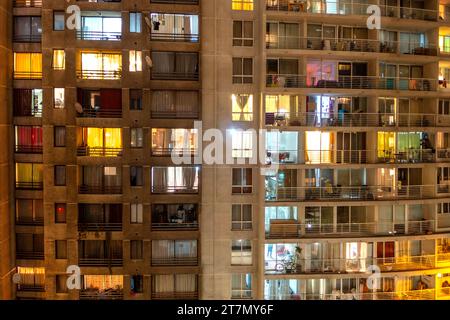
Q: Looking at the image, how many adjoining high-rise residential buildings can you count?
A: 2